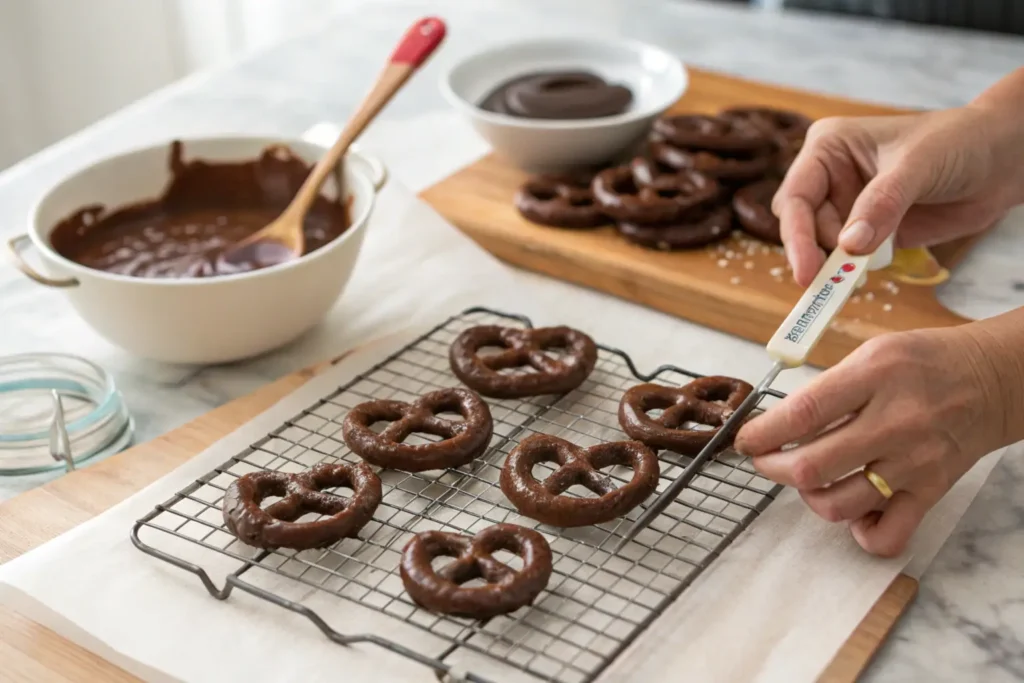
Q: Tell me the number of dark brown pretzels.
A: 13